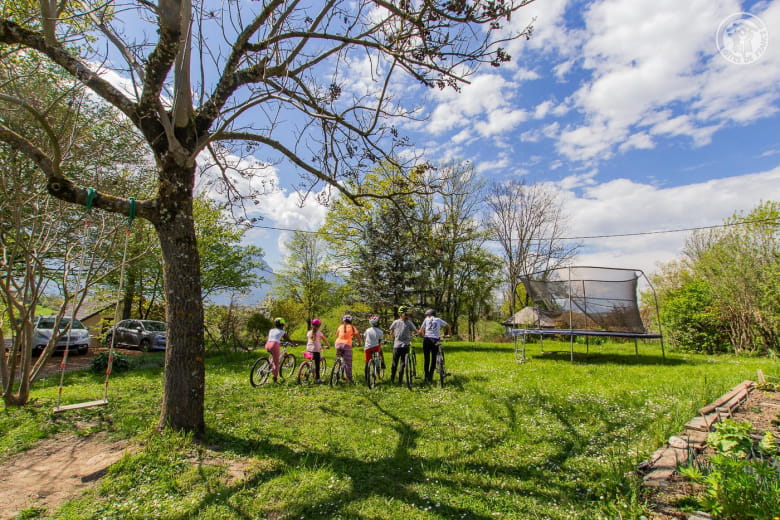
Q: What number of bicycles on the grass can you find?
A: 6